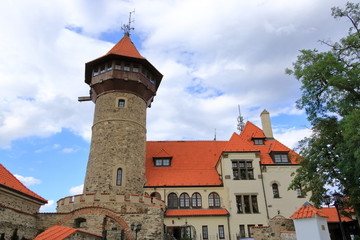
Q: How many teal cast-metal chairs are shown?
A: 0